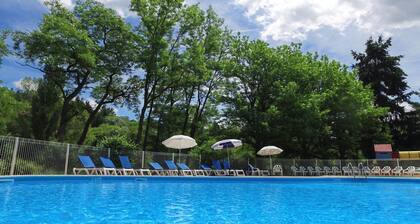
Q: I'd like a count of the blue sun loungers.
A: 9